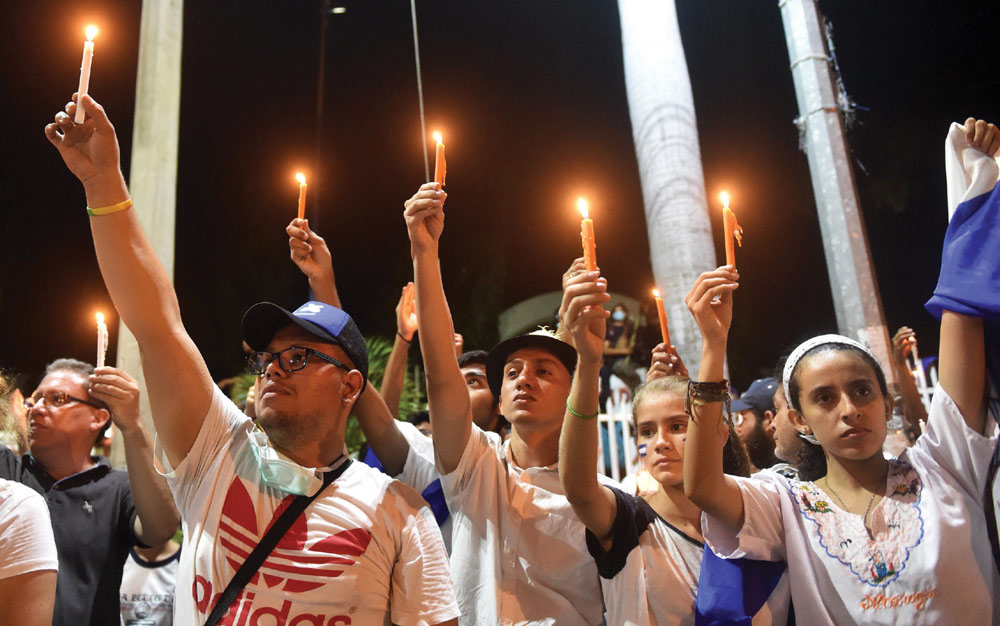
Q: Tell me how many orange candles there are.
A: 5